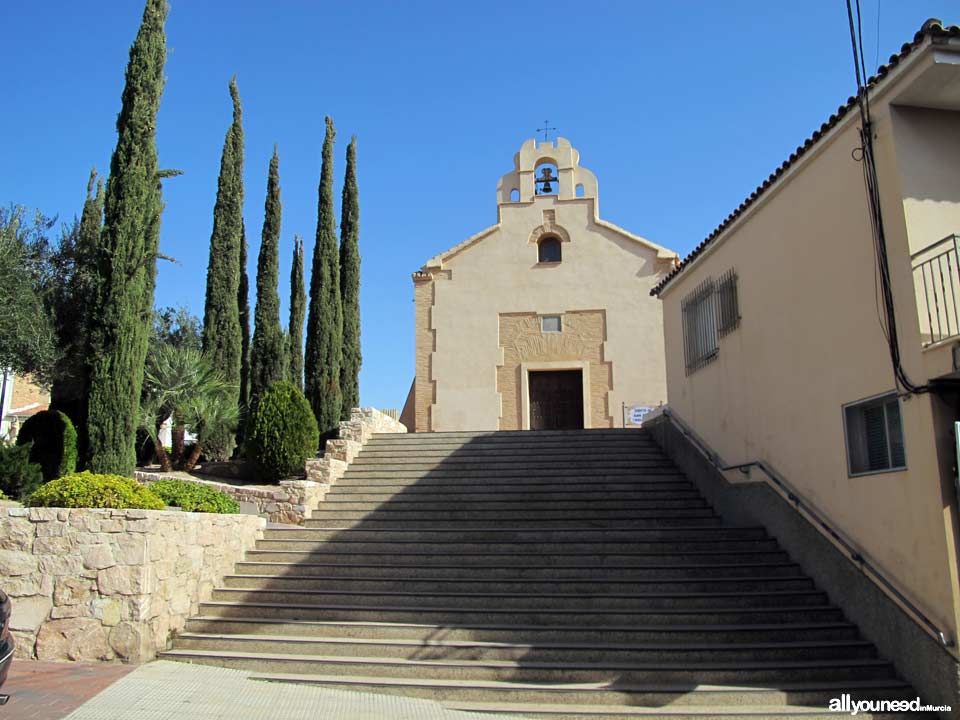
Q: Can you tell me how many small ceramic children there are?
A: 0